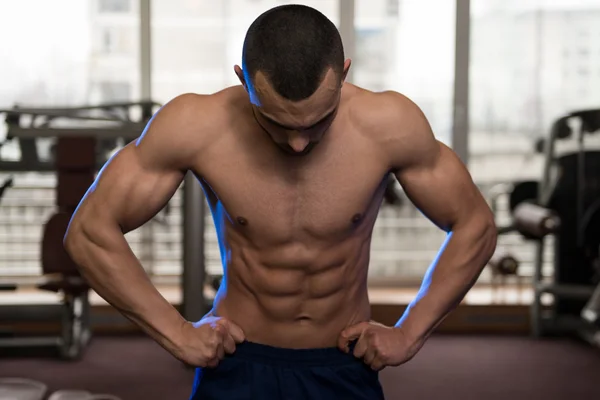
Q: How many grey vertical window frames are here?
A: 3